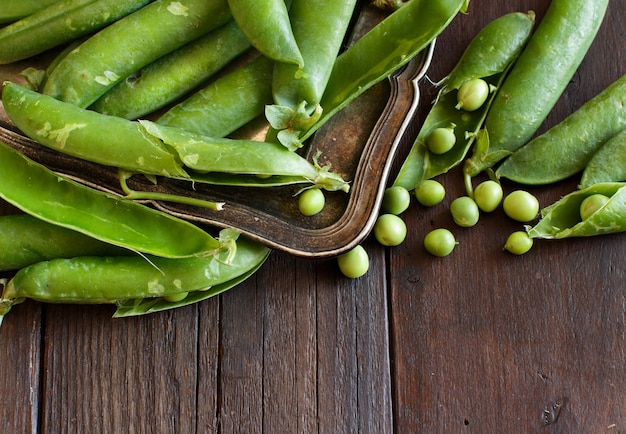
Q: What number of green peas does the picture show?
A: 13